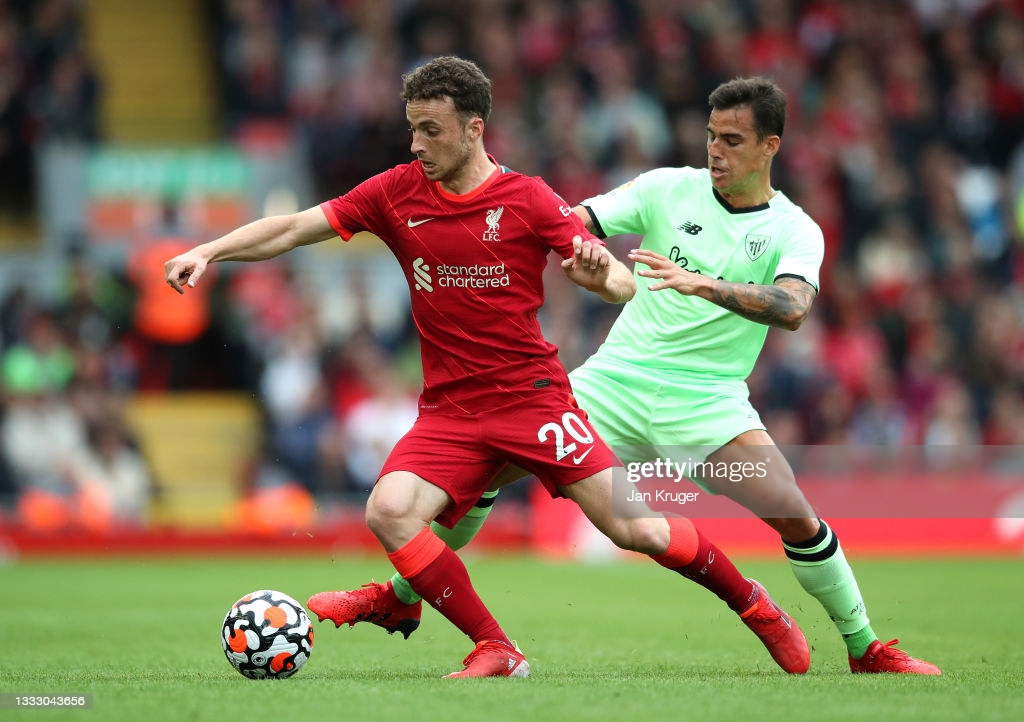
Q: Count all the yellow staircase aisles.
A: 2